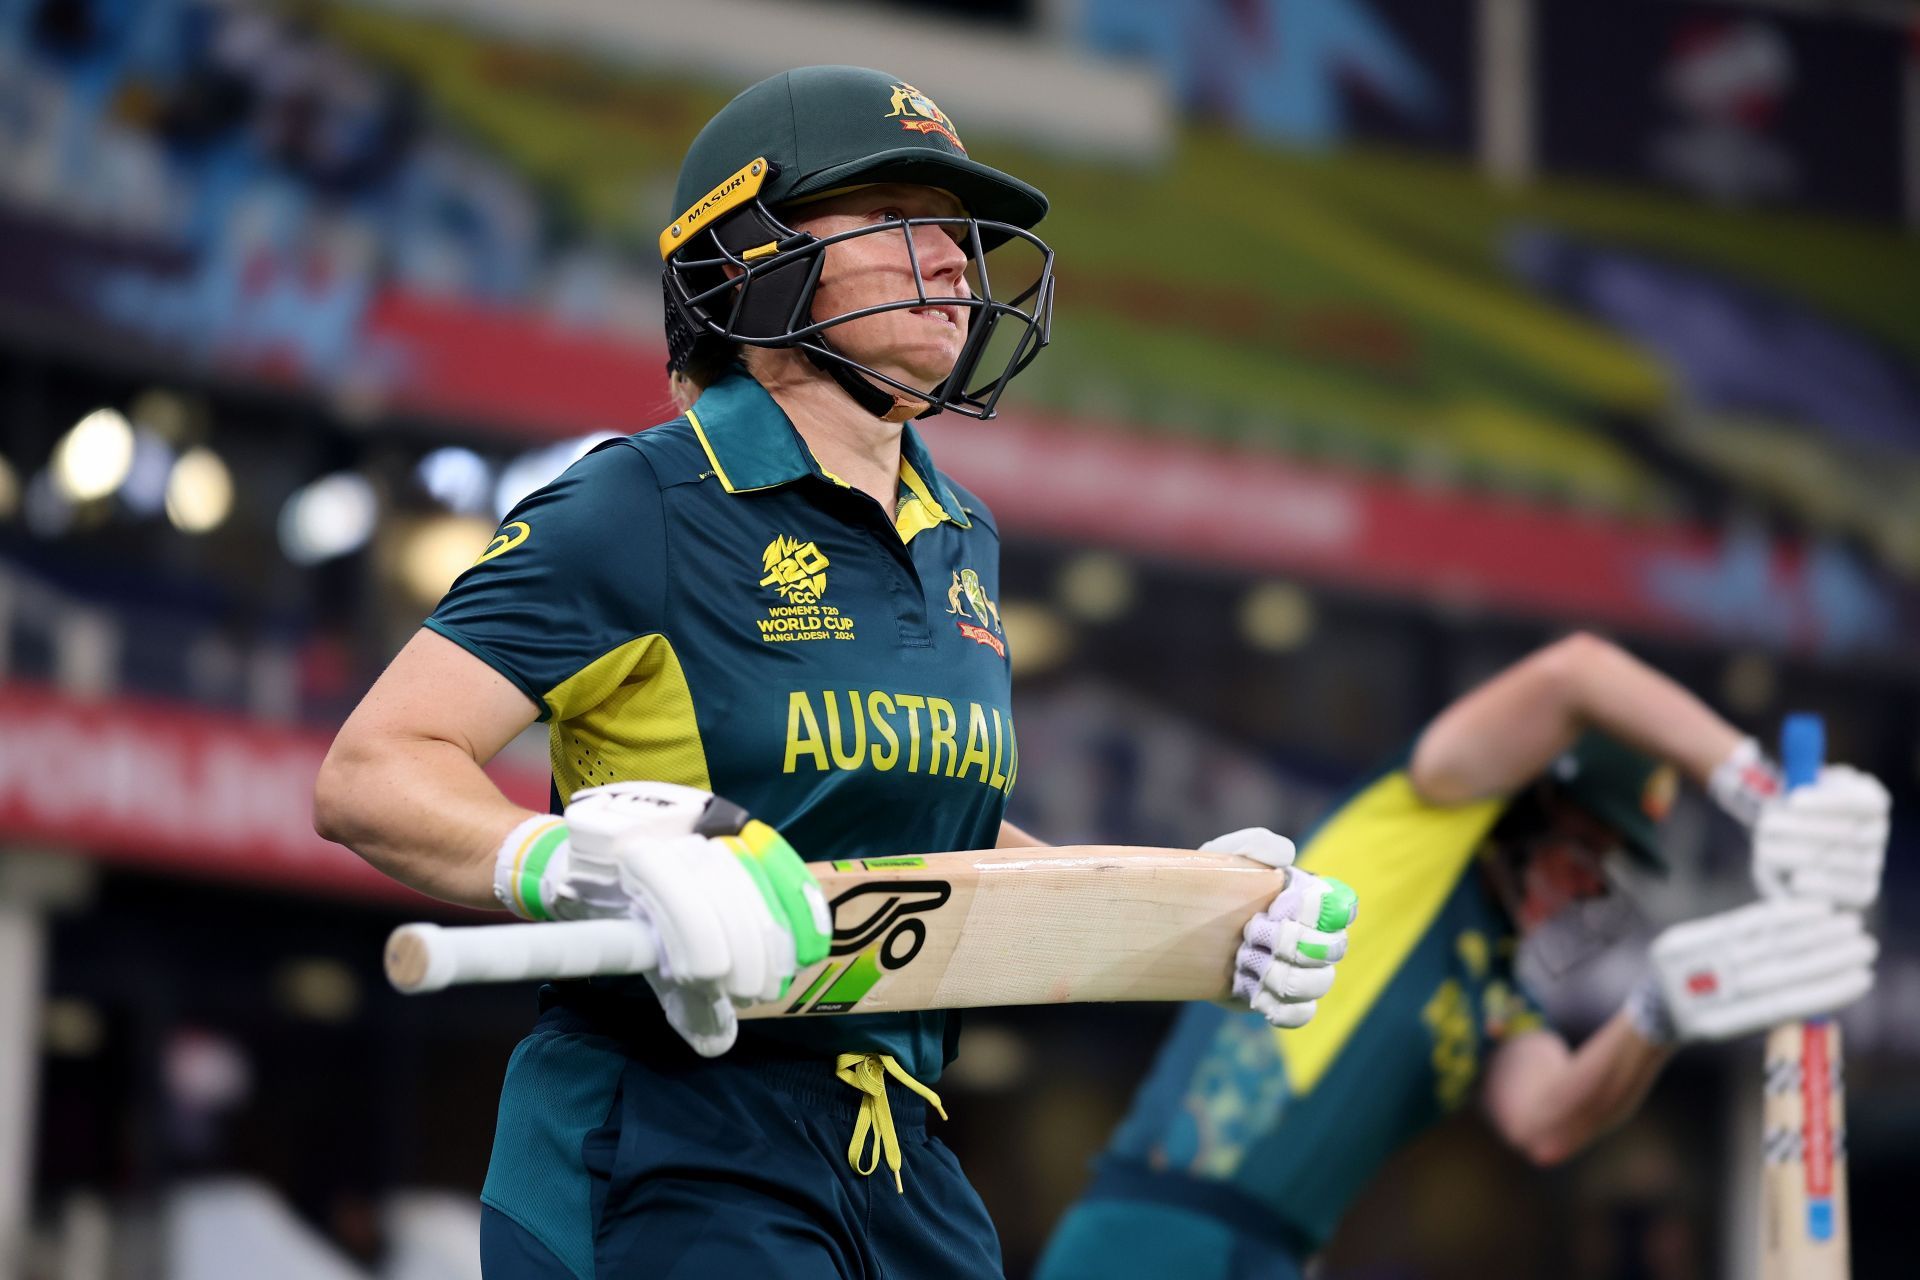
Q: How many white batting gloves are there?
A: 4